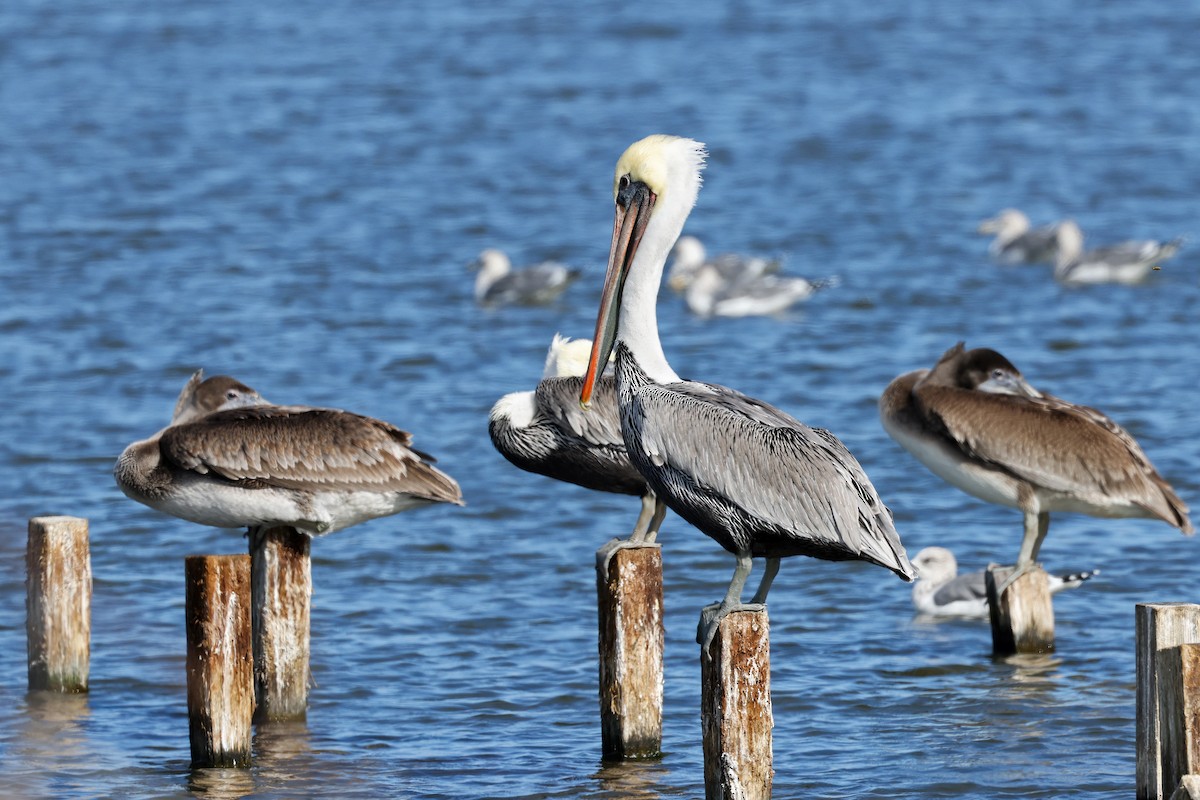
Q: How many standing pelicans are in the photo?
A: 3